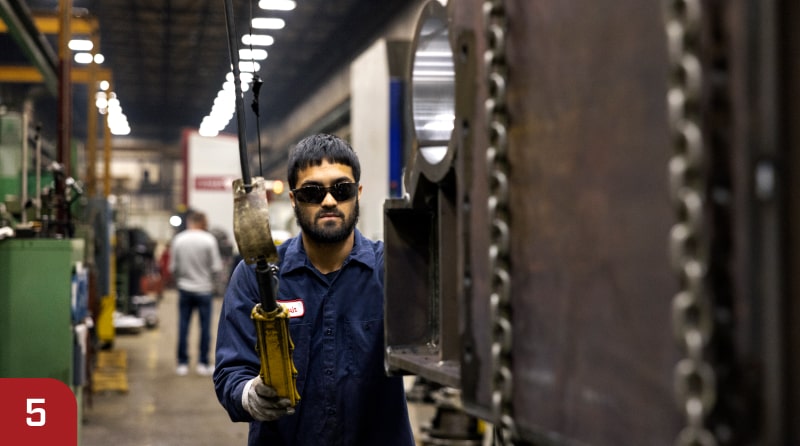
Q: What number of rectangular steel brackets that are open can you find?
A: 1